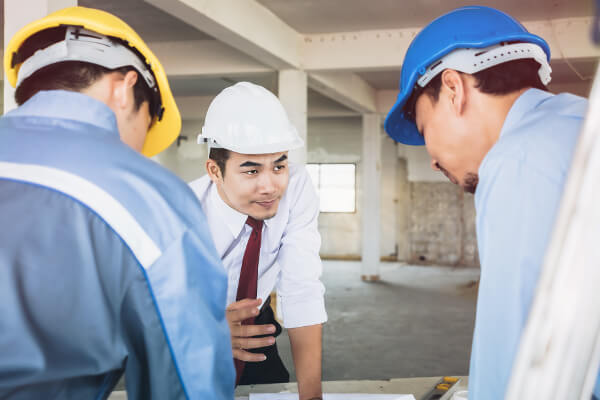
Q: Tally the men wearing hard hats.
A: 3